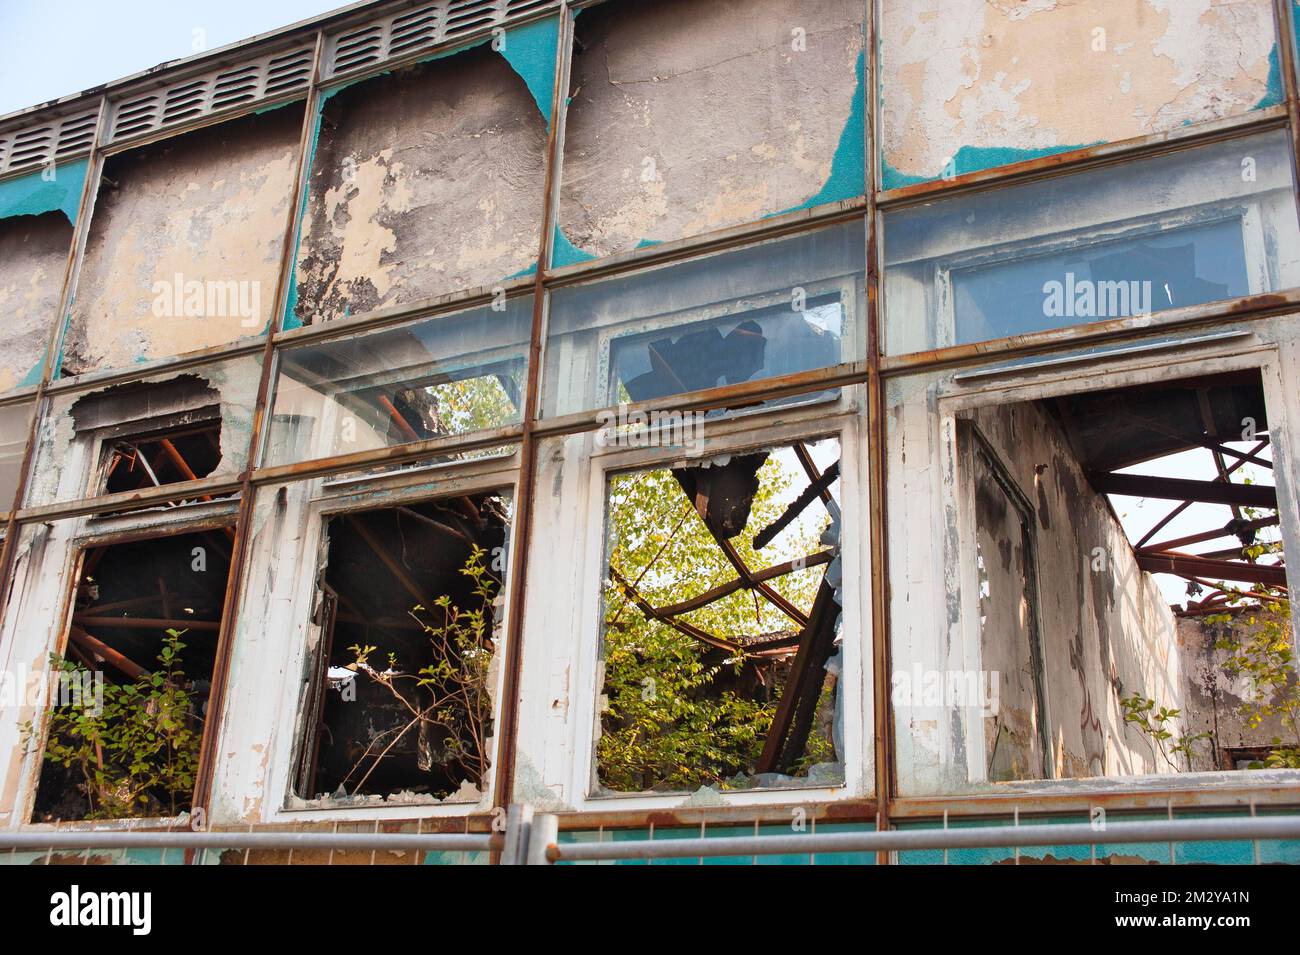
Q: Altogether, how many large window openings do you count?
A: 4